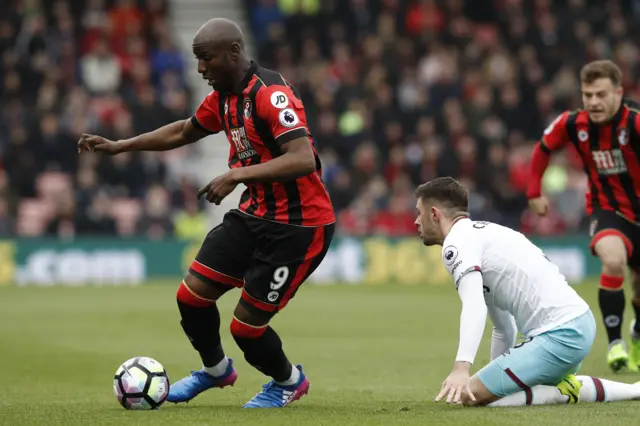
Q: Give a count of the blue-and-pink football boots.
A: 2